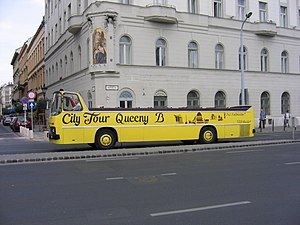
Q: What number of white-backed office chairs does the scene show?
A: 0